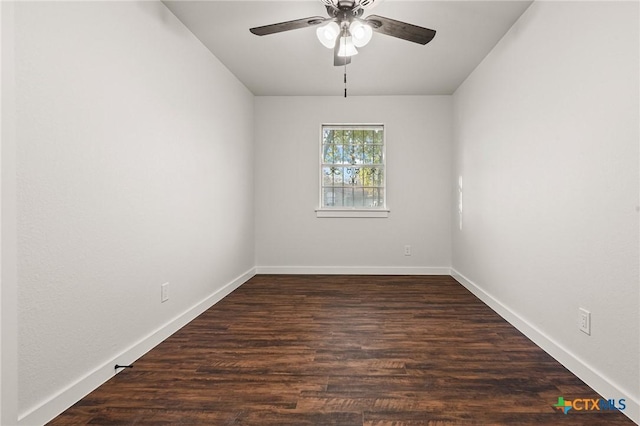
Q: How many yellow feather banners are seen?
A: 0